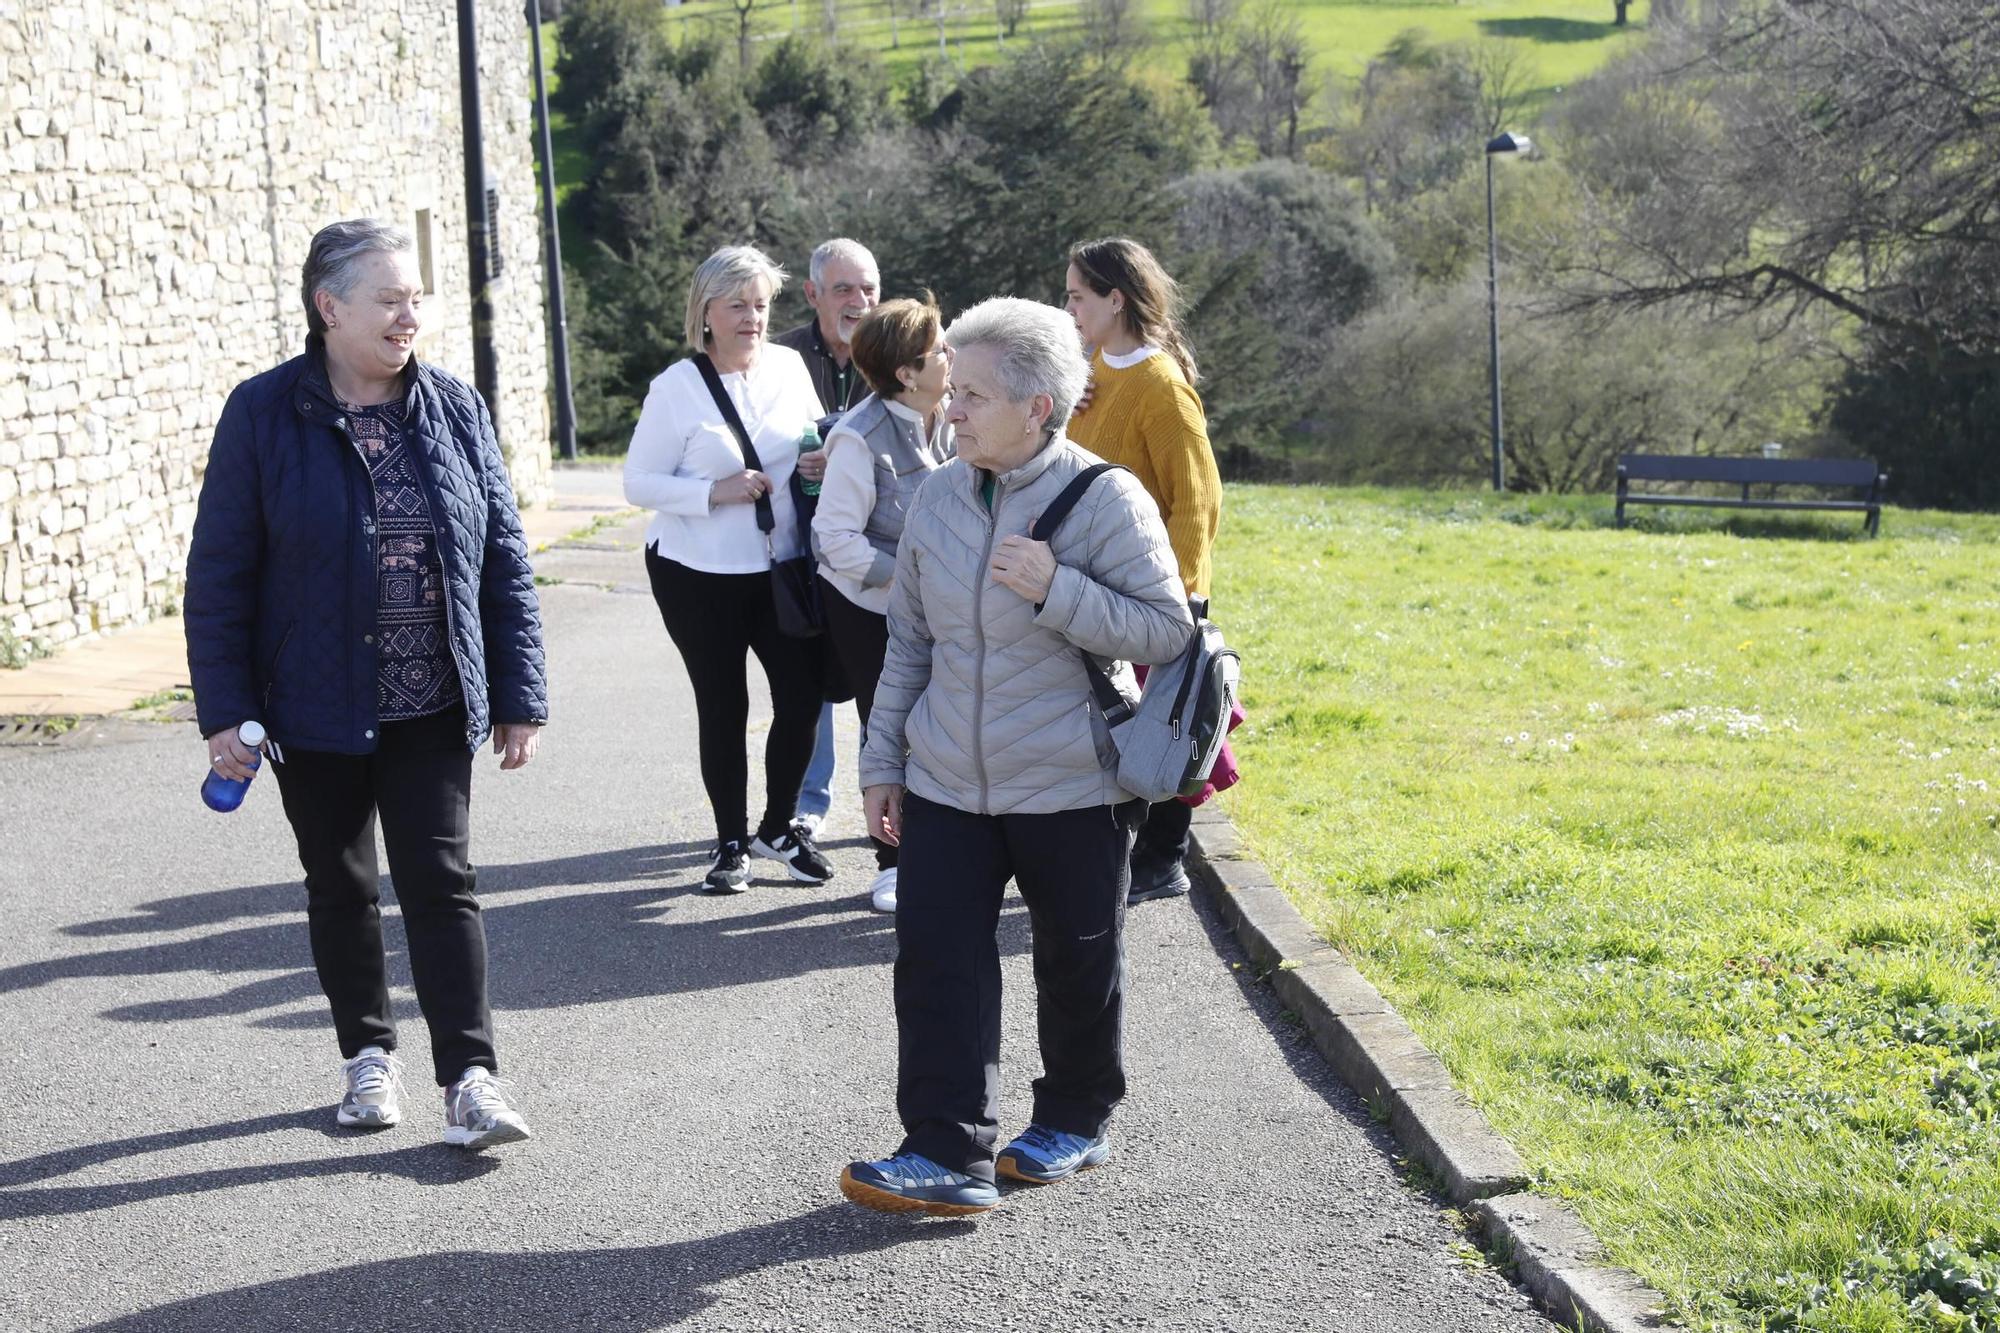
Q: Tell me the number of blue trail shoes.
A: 2